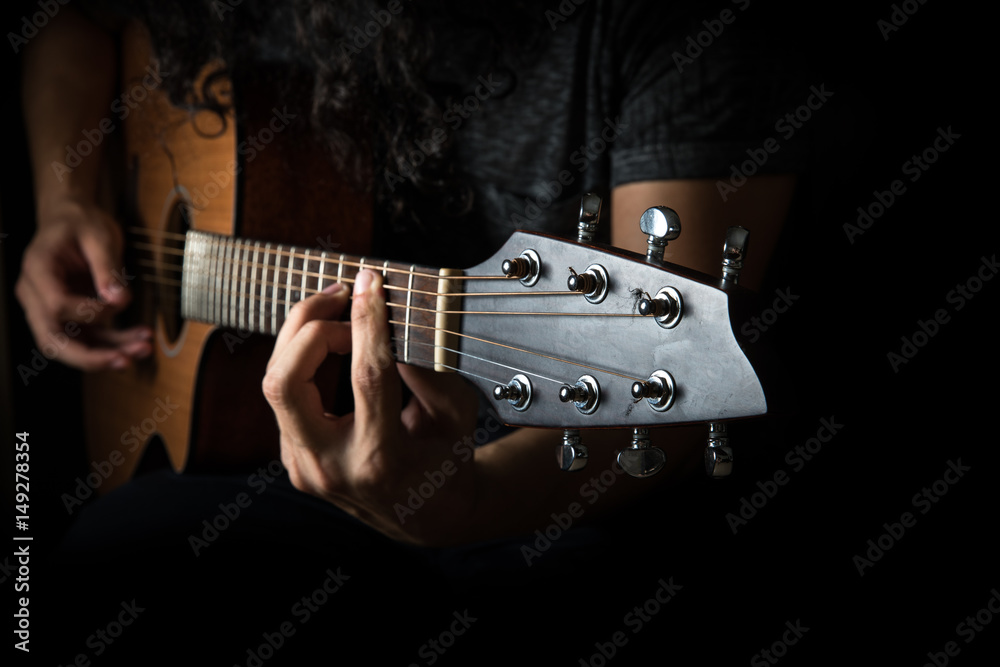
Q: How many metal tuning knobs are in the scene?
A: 6